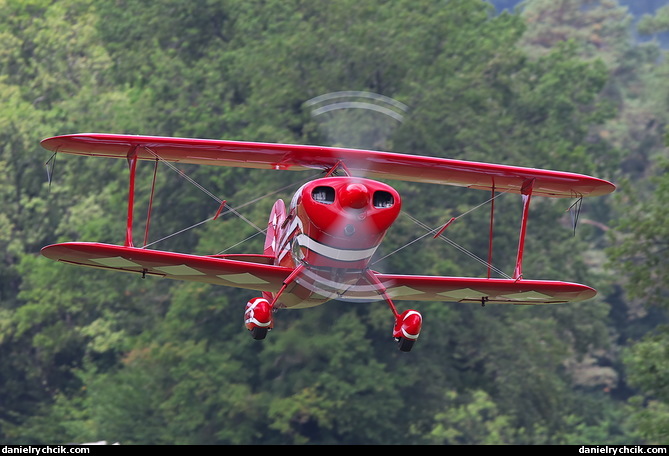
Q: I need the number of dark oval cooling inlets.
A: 2